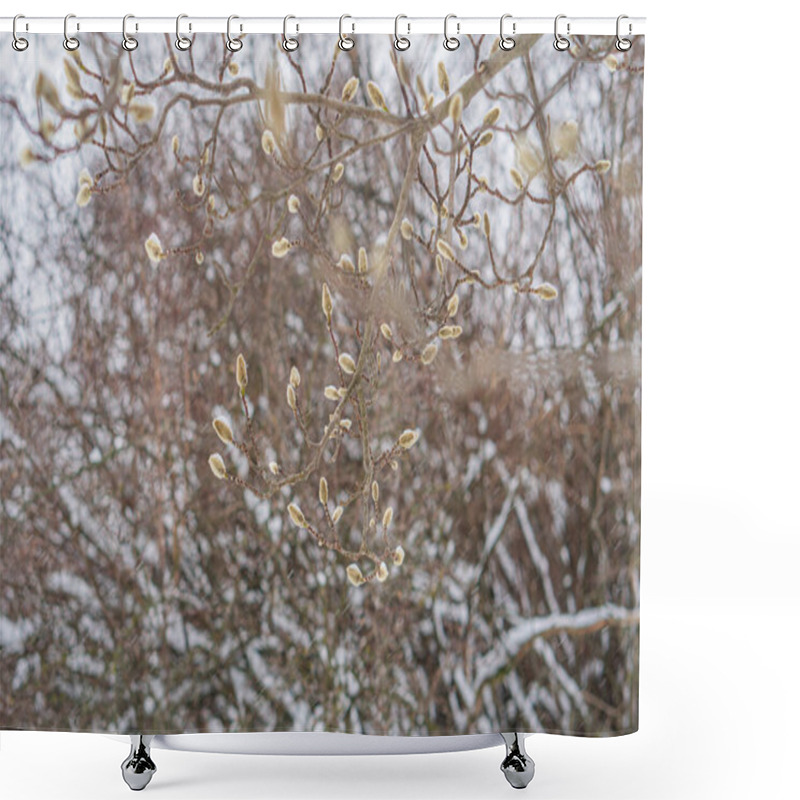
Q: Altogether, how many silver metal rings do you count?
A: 12